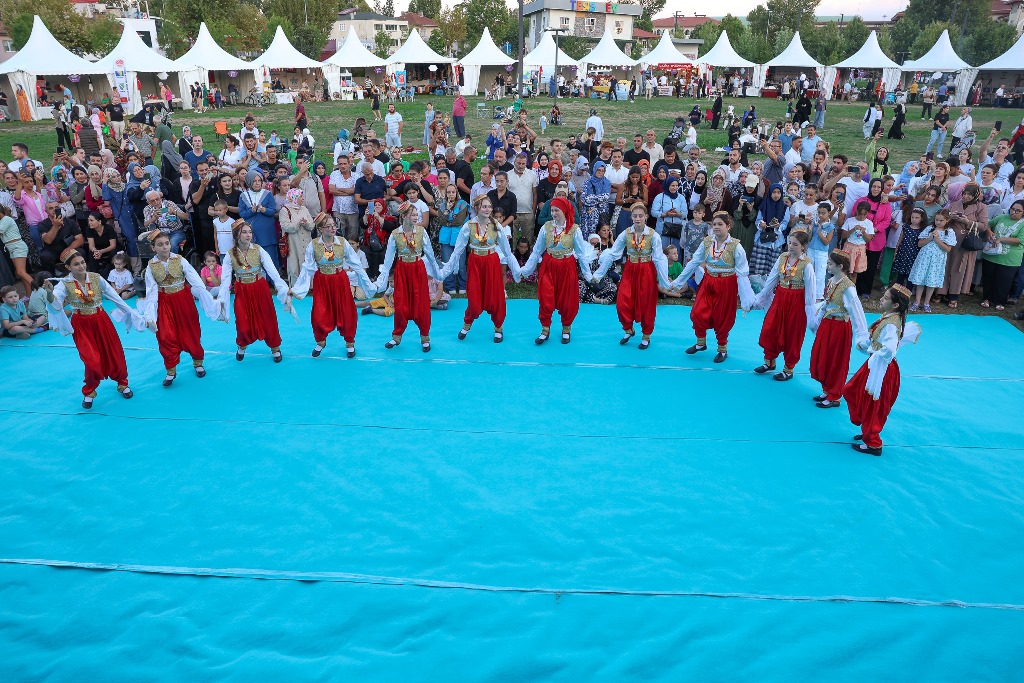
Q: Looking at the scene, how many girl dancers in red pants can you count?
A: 12